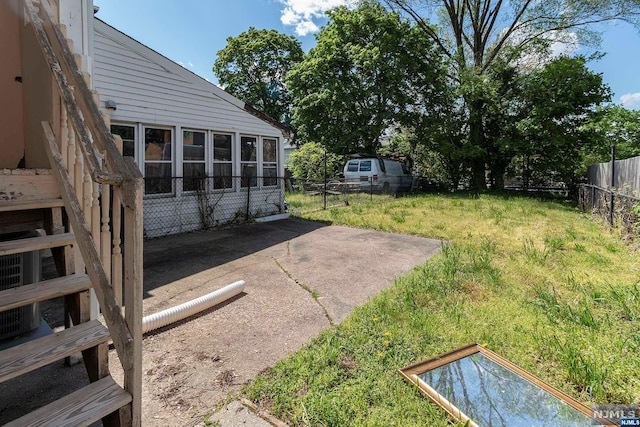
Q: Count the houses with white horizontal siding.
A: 1